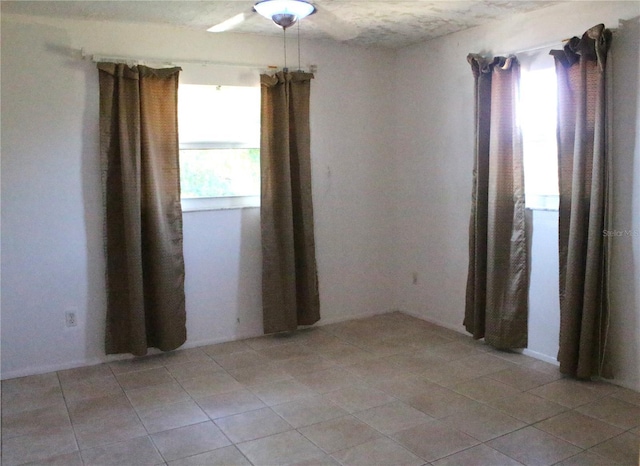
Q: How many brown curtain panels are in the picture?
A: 4